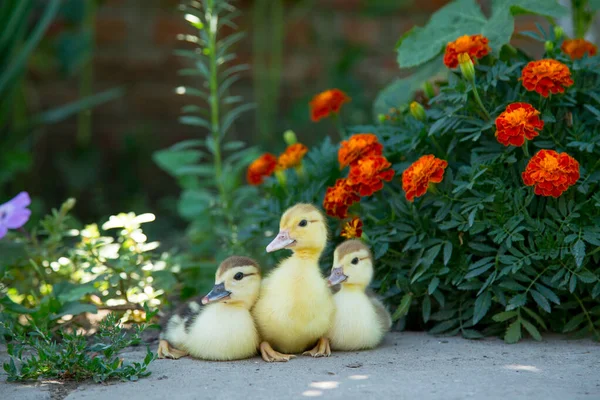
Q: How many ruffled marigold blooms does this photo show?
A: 13